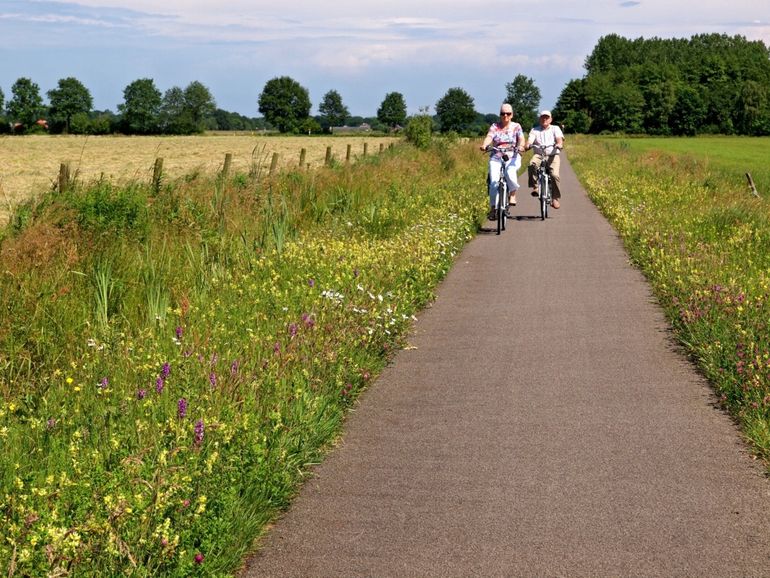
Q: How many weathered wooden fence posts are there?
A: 11